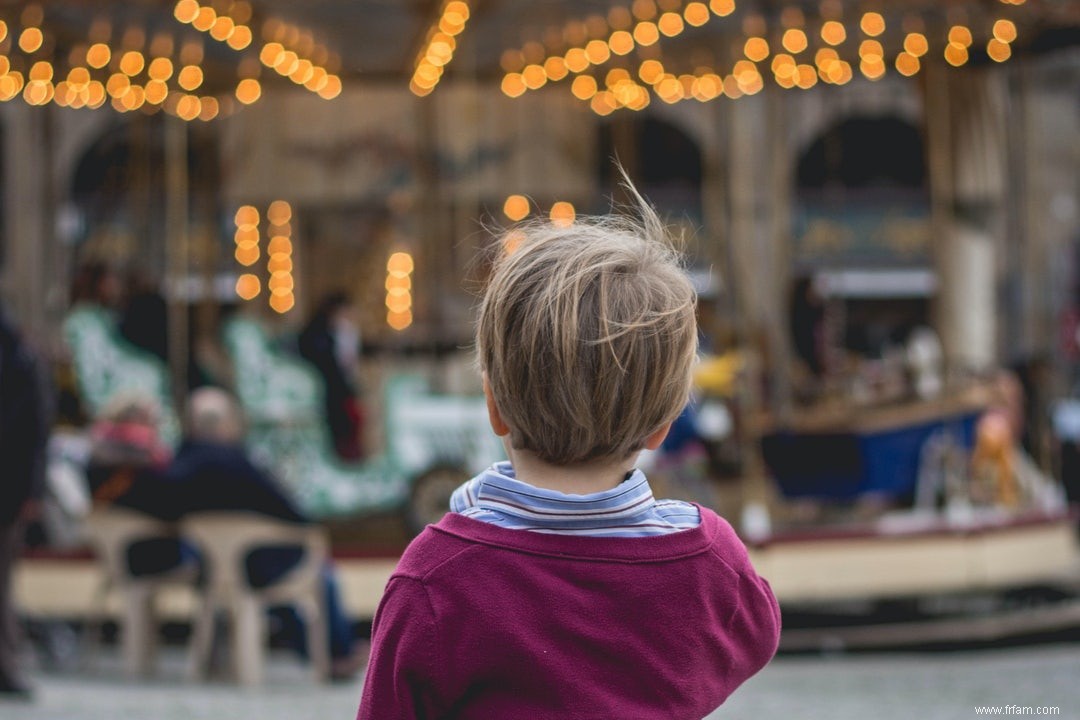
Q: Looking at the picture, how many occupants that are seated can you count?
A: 2